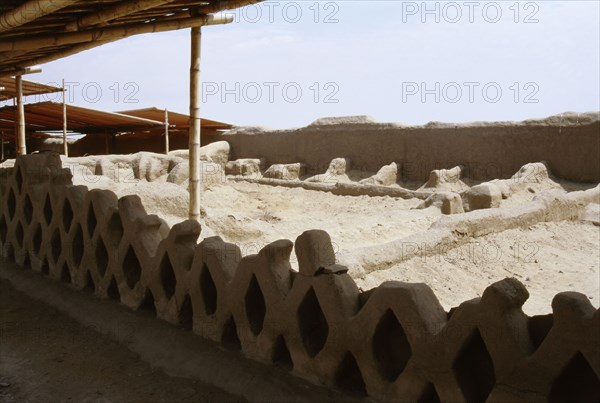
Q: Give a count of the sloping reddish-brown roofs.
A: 3